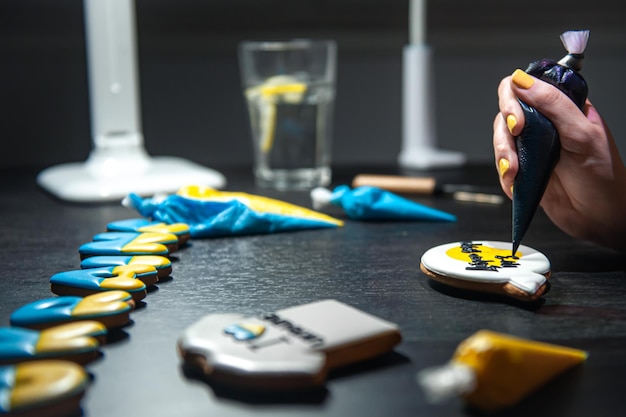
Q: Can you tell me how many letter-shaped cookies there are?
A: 7